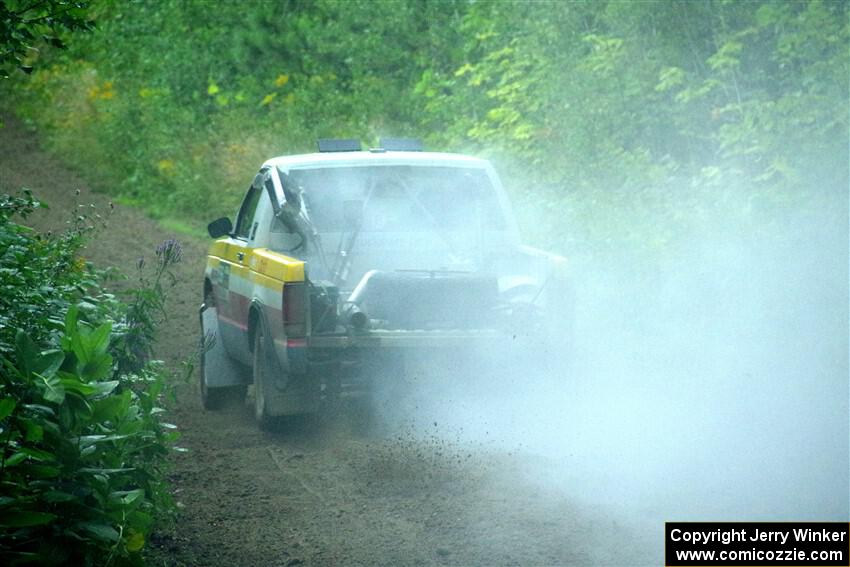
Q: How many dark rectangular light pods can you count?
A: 2